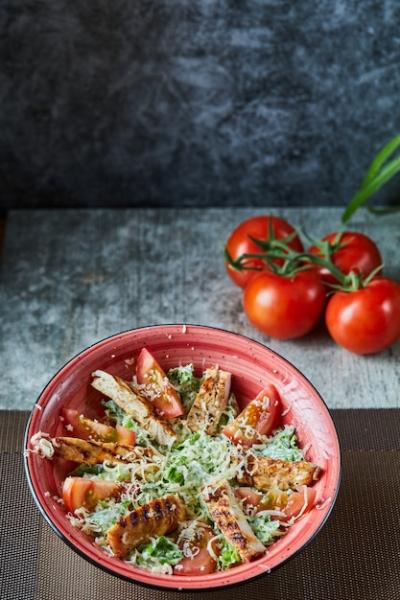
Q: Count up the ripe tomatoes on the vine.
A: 4